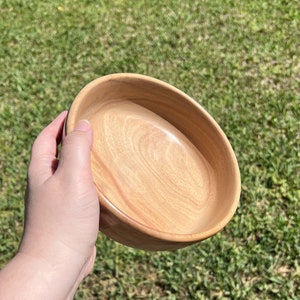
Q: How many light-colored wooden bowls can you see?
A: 1